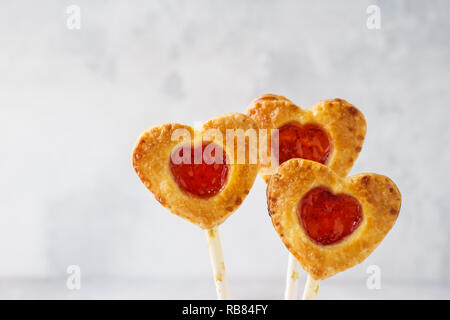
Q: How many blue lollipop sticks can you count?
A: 0